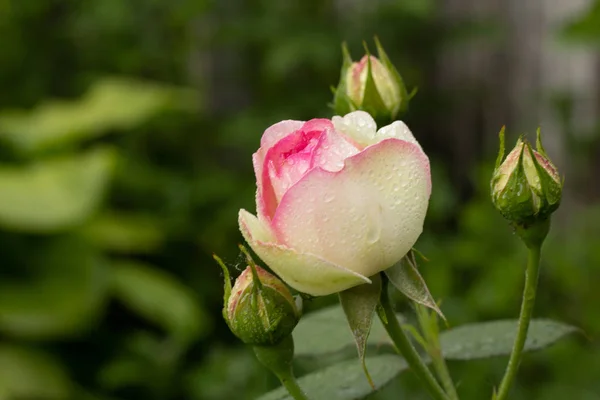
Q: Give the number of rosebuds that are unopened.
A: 3